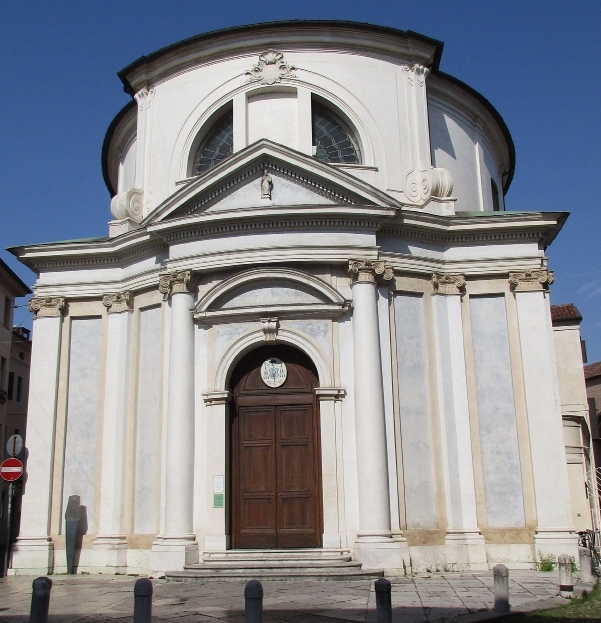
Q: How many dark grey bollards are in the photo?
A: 4